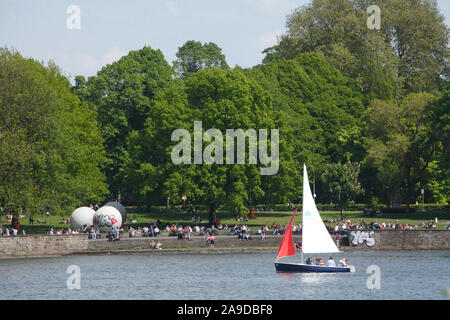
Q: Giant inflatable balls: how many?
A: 3